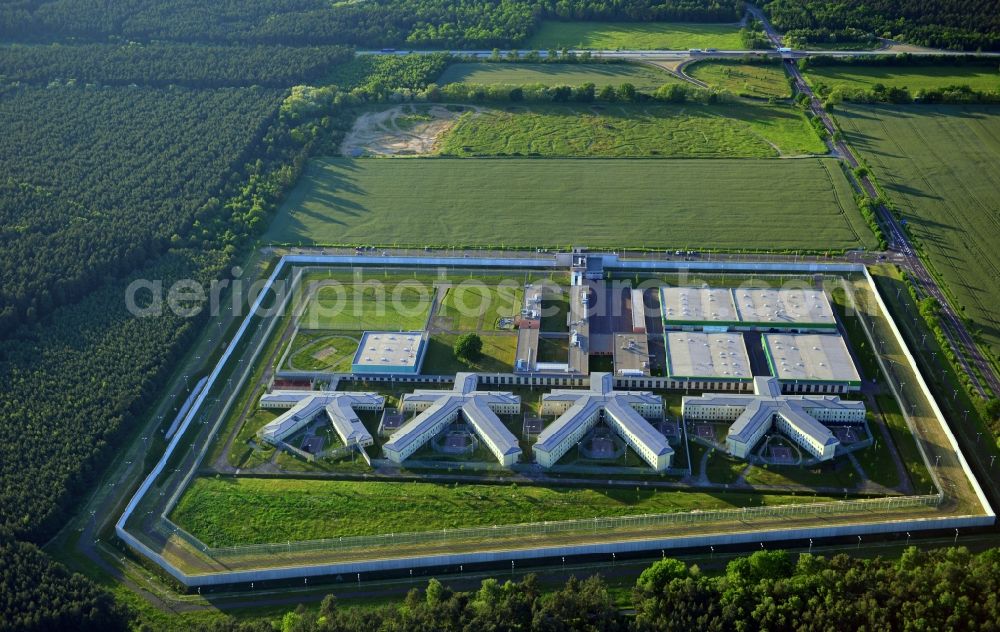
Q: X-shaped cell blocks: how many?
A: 4